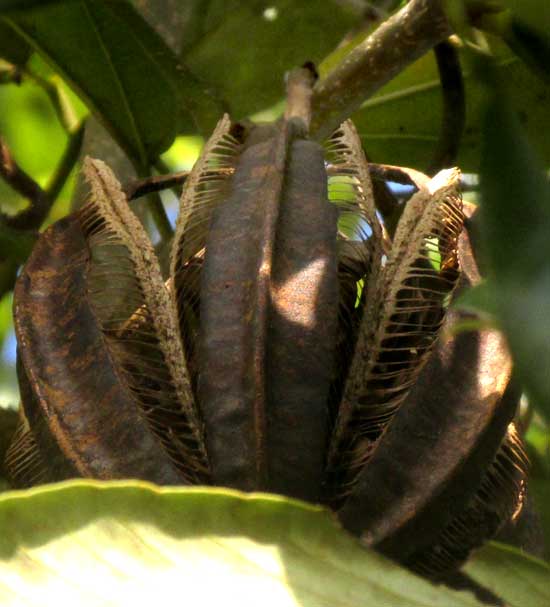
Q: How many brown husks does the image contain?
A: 3